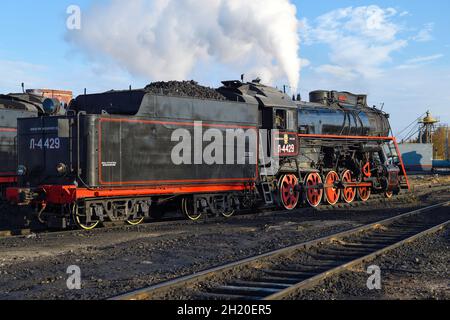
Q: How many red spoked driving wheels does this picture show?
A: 5